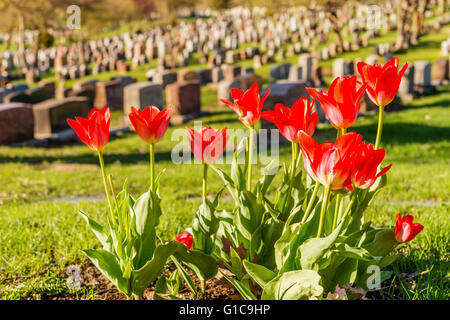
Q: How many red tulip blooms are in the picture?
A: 11